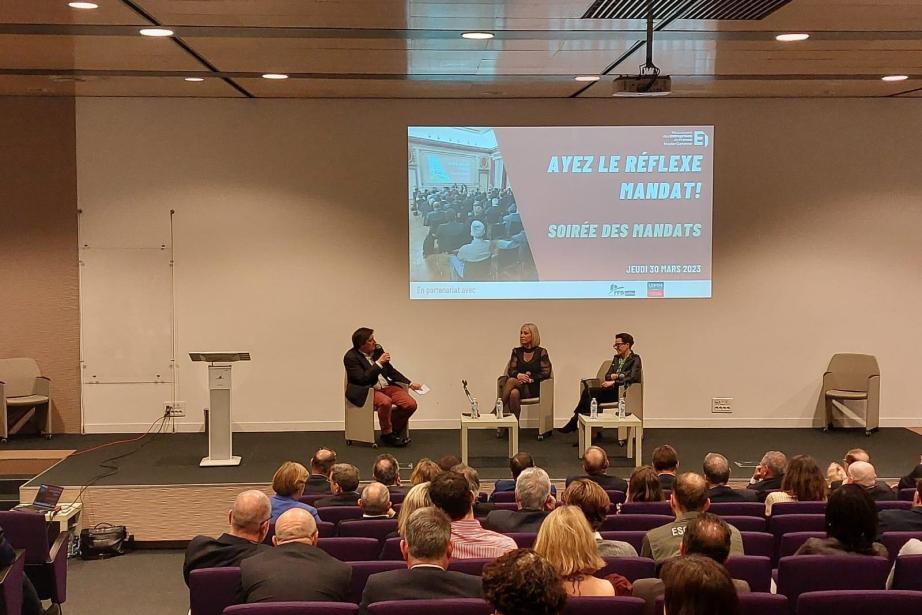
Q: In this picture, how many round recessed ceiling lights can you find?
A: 8